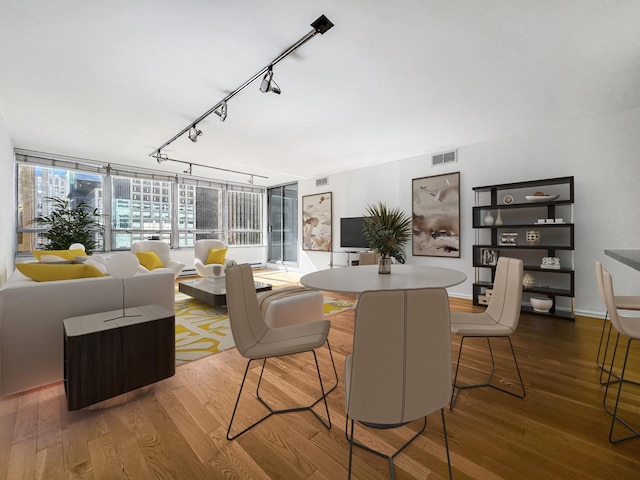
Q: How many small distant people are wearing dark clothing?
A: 0